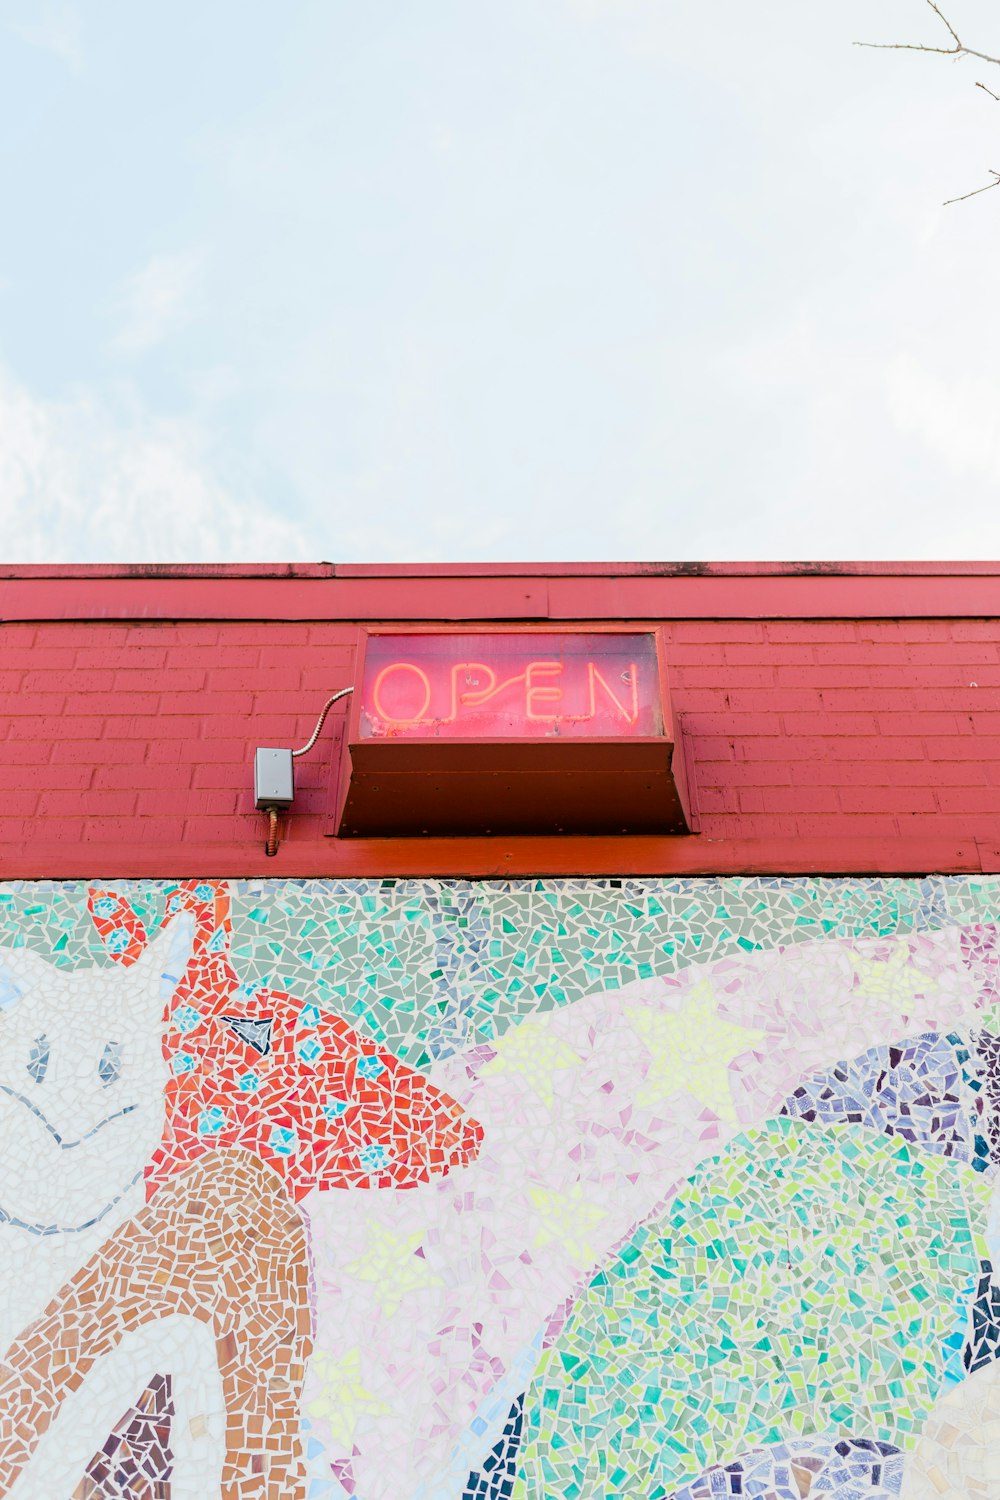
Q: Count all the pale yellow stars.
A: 6